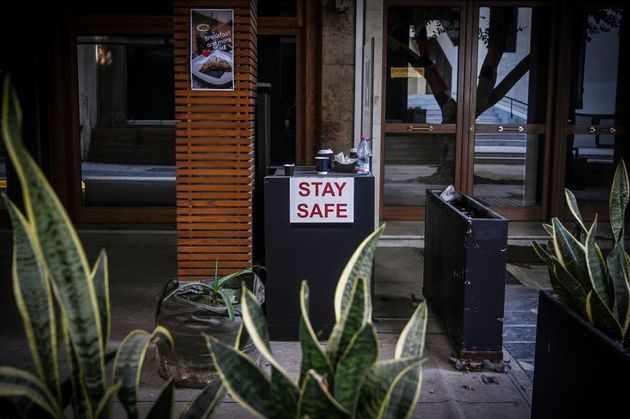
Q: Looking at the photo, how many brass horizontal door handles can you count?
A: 3